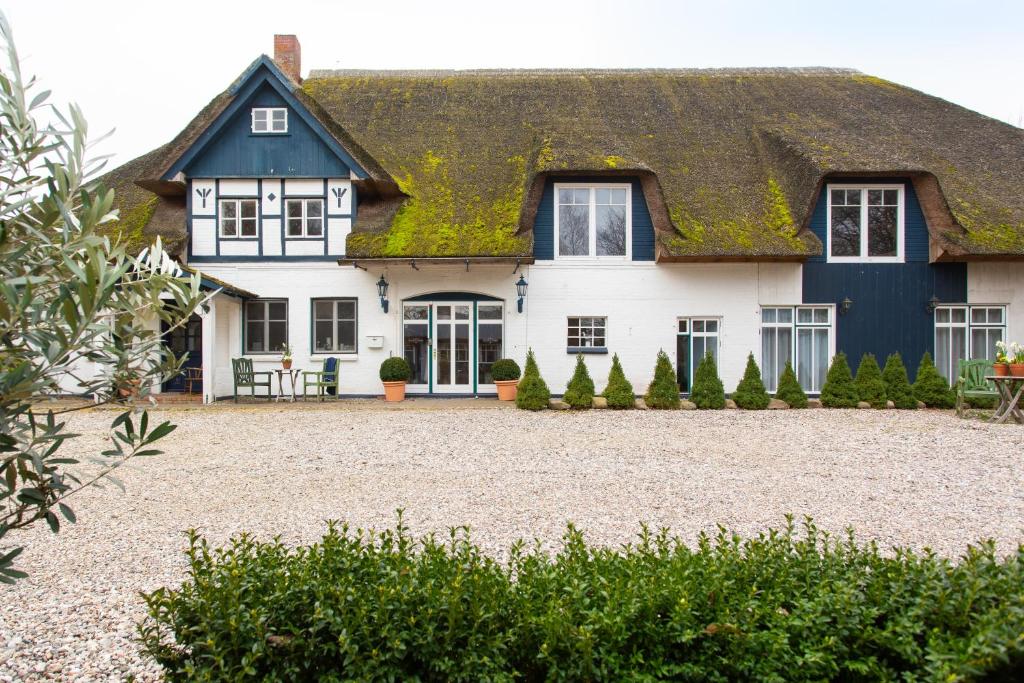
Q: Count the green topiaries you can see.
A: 13